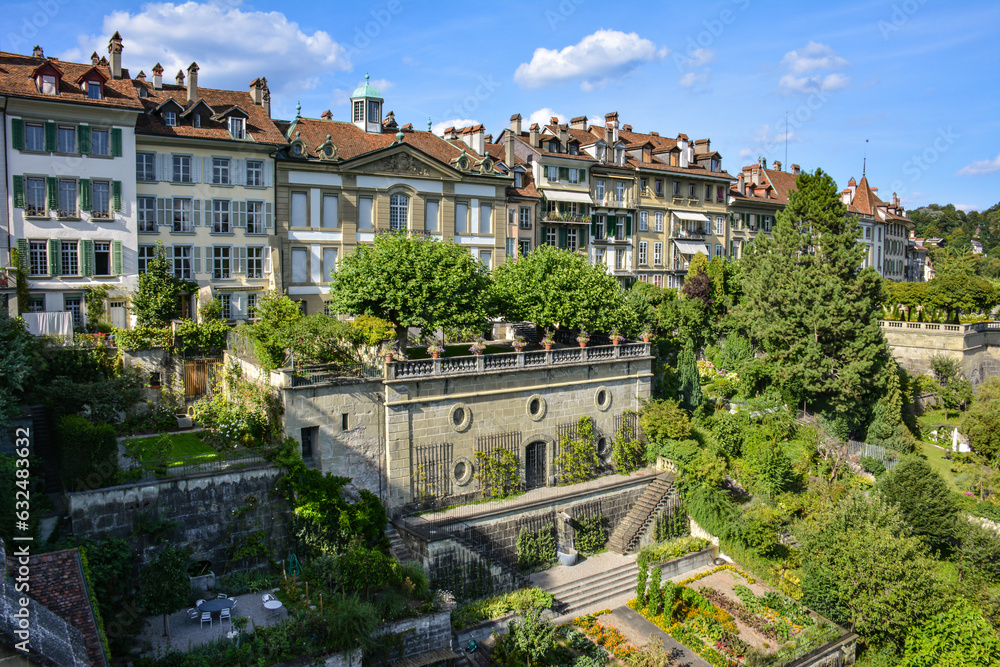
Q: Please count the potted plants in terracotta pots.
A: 8